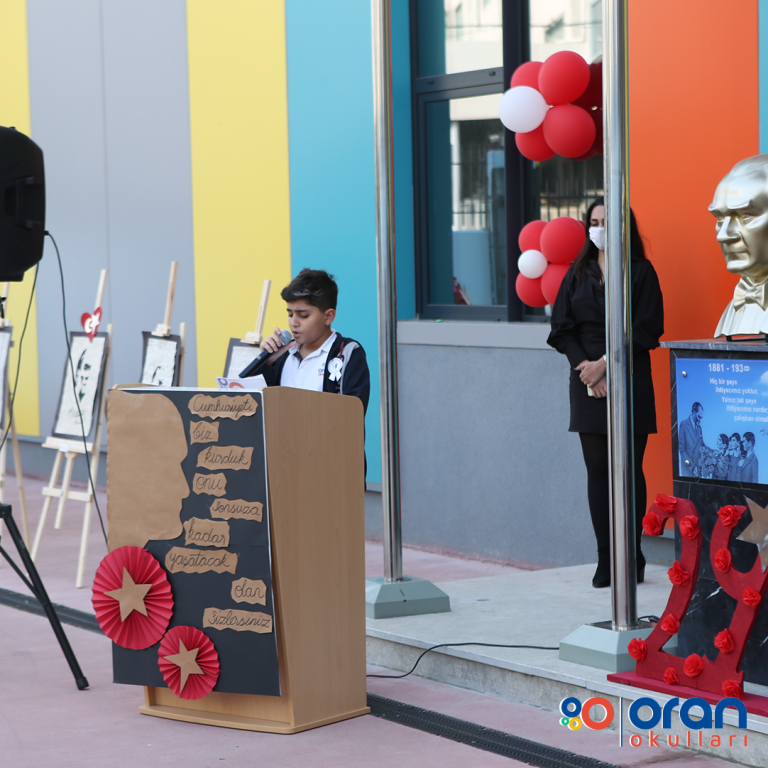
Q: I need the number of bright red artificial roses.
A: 13